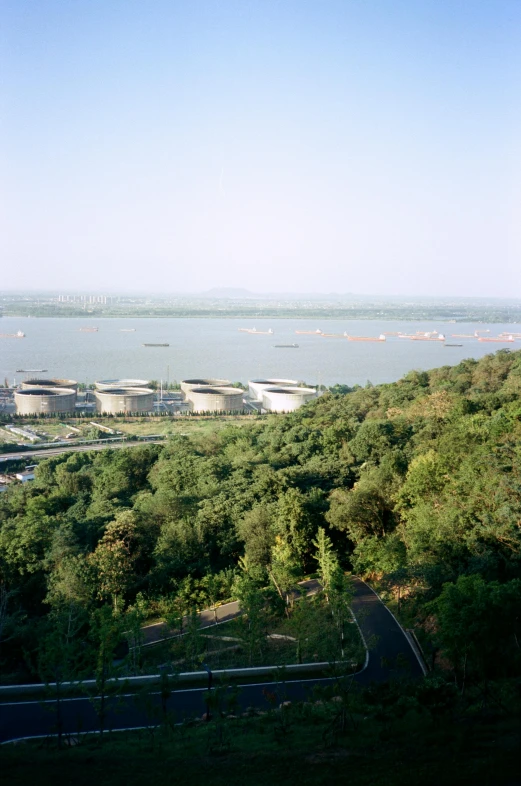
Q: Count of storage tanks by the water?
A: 8